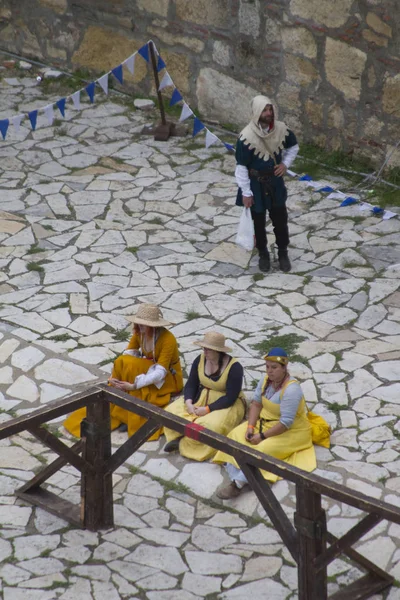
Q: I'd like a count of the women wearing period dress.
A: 3